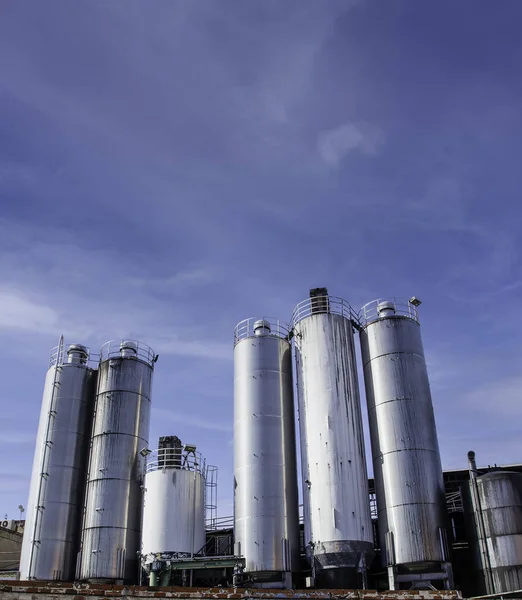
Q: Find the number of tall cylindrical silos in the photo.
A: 5